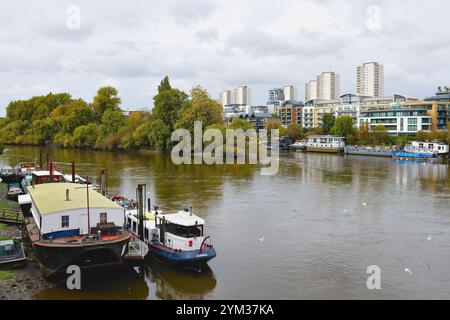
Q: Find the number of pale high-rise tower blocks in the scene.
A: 6